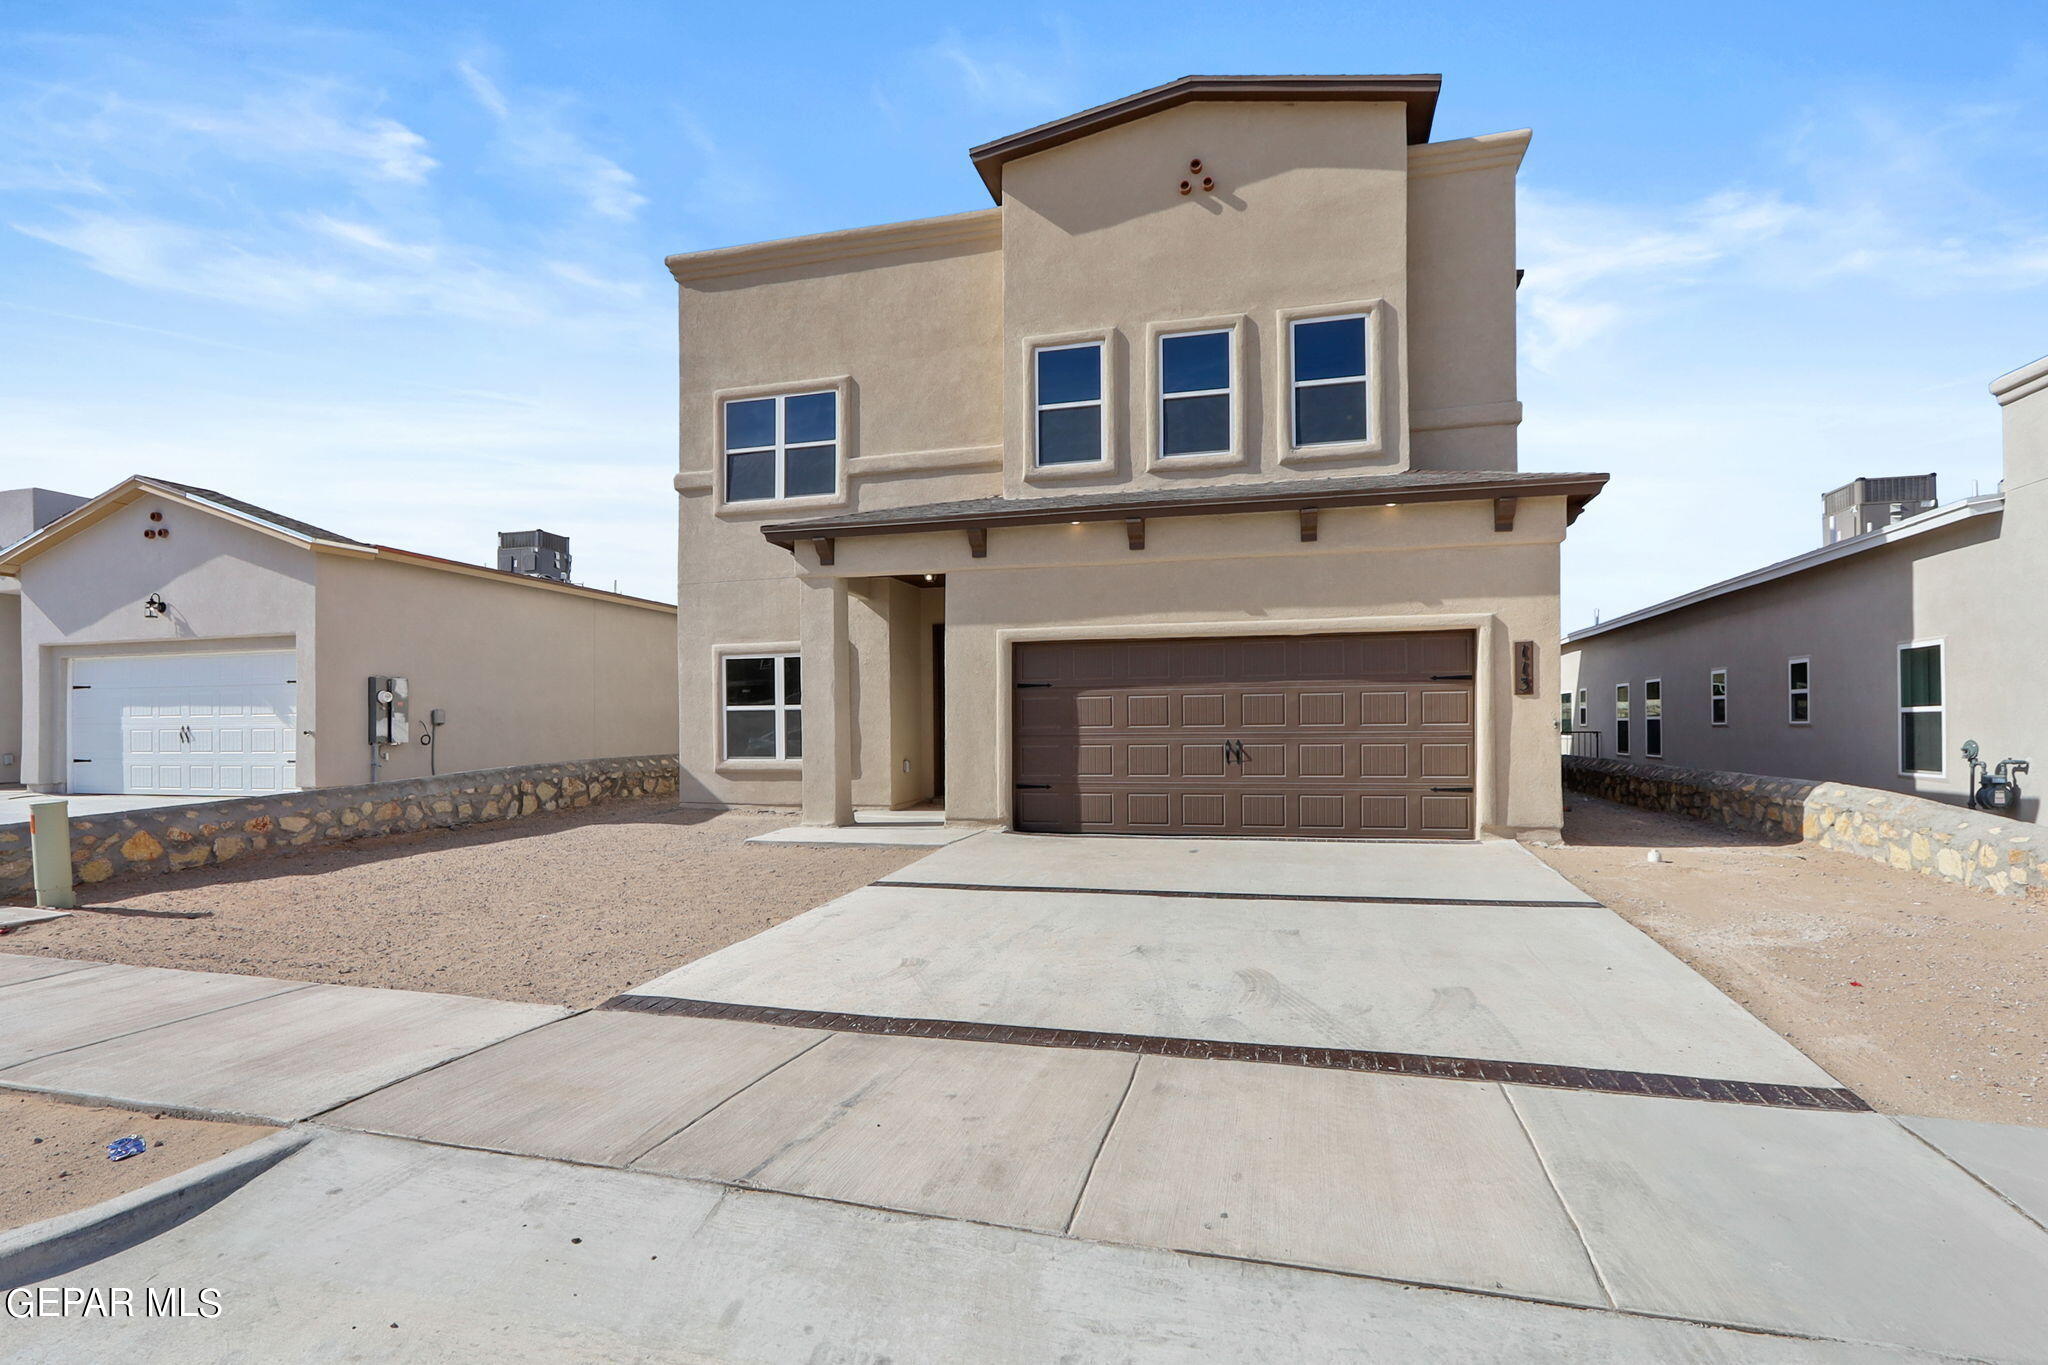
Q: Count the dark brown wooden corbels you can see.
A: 5